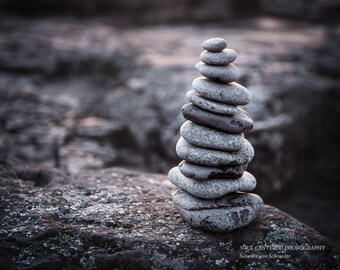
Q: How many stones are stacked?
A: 11